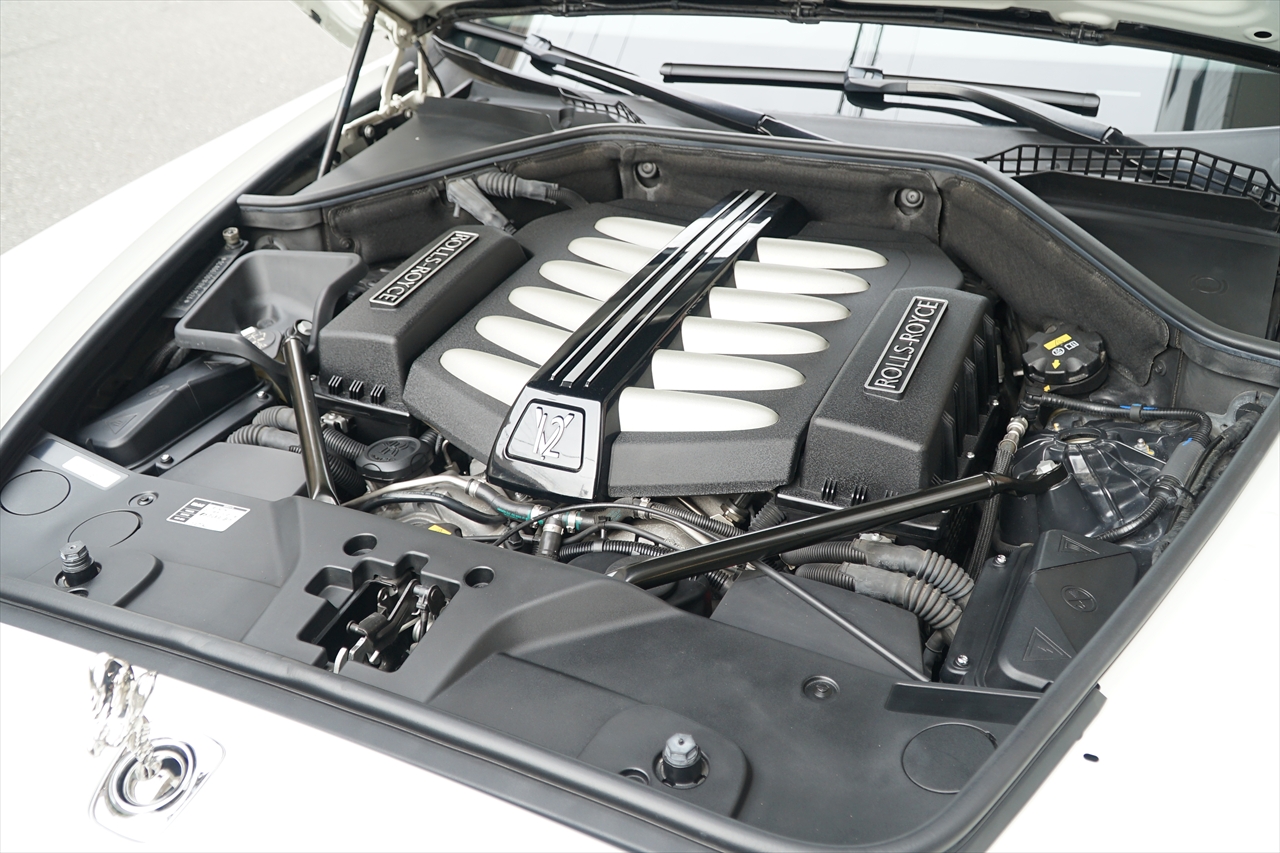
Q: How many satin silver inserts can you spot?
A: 12